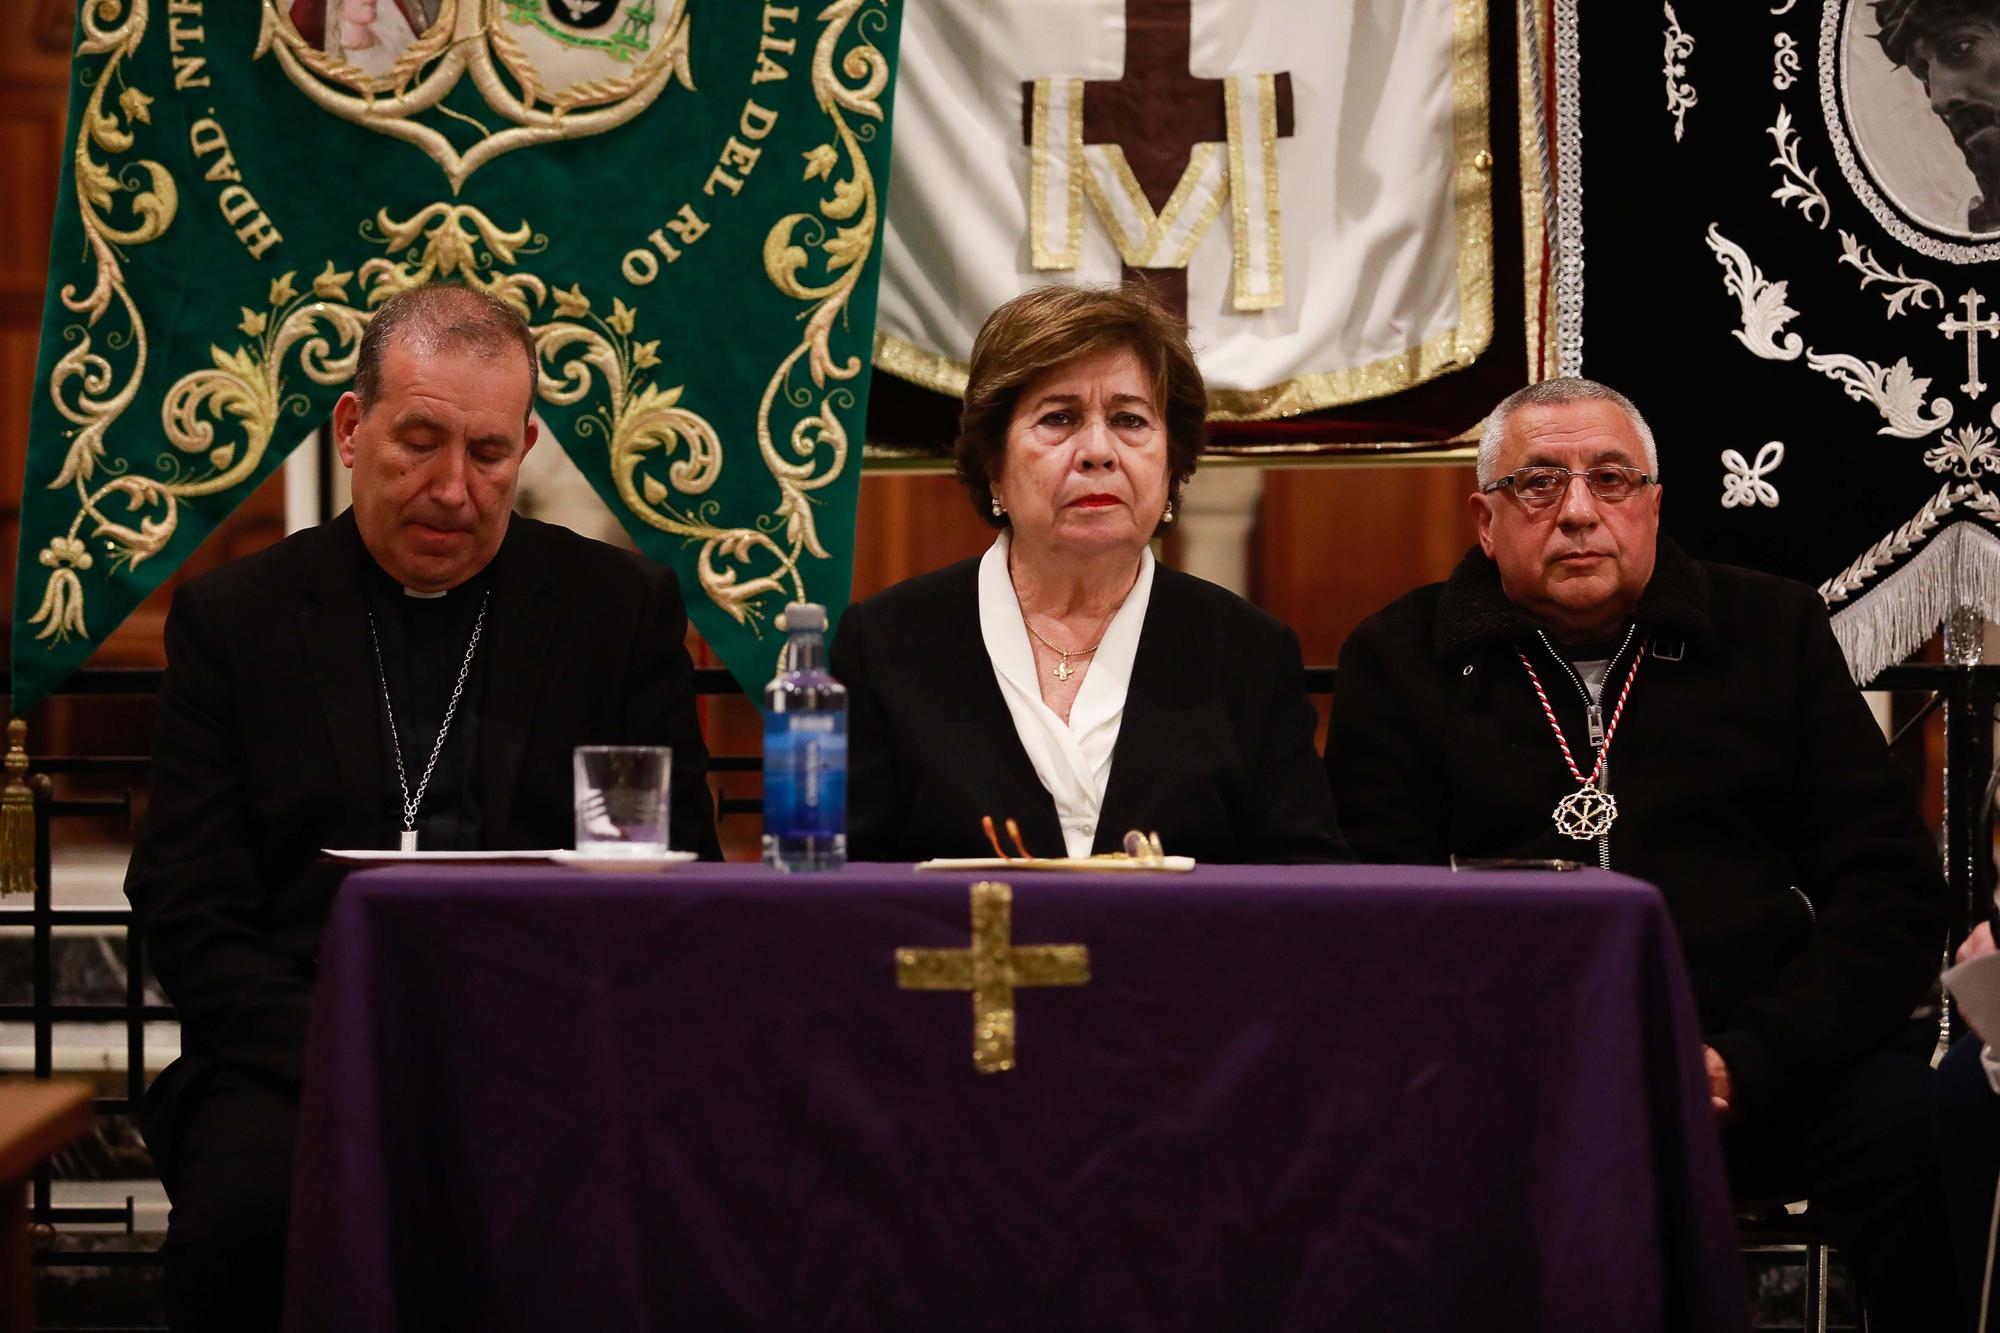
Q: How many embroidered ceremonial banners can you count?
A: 3